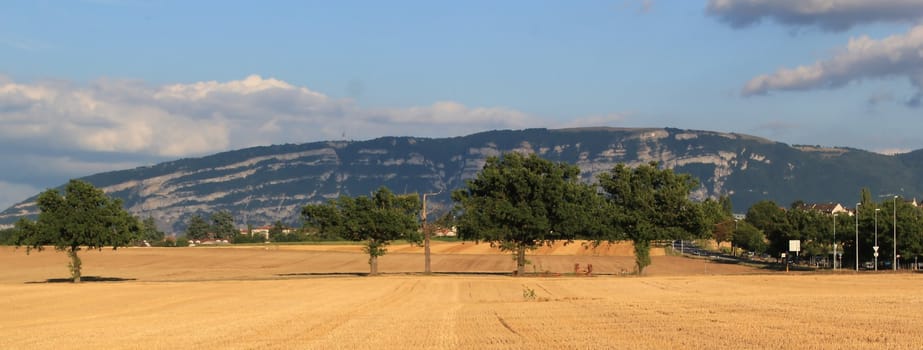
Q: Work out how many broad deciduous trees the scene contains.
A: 4